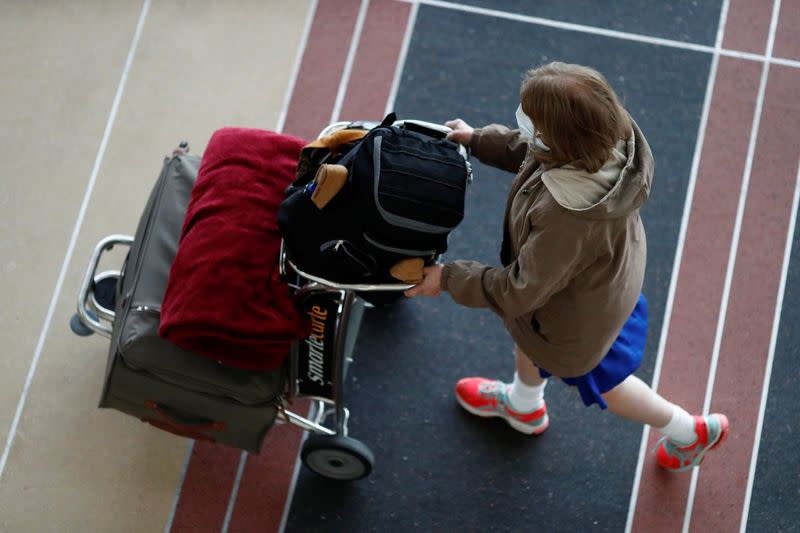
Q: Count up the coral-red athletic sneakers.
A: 2